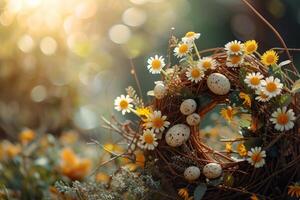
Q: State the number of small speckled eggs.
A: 6